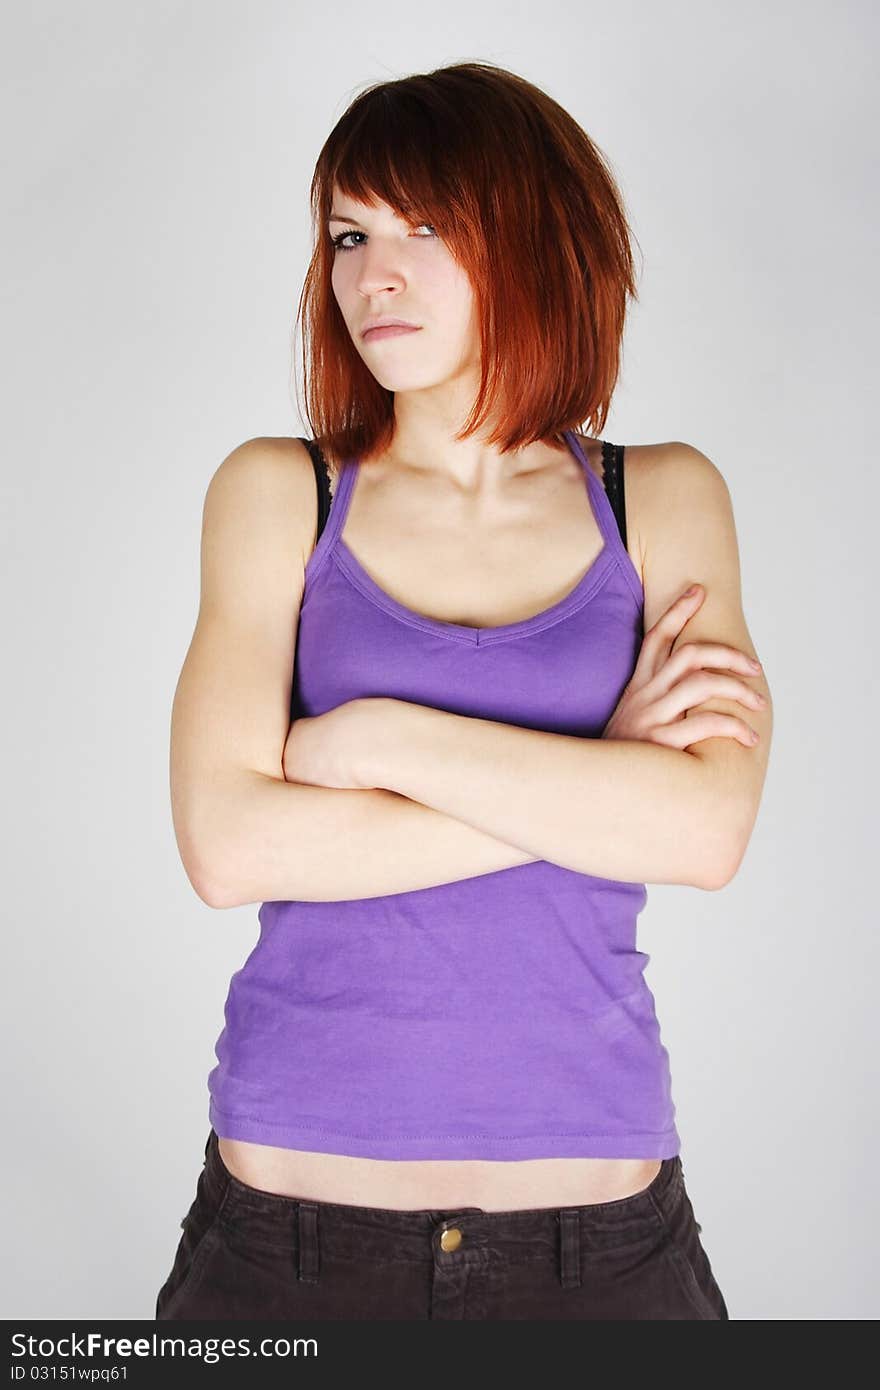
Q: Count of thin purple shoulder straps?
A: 2